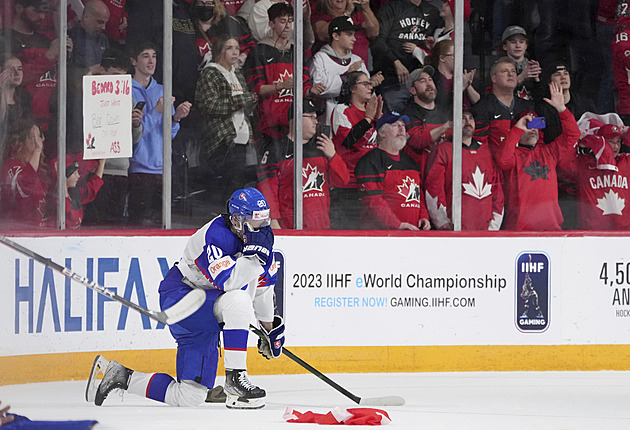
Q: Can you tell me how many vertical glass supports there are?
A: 4